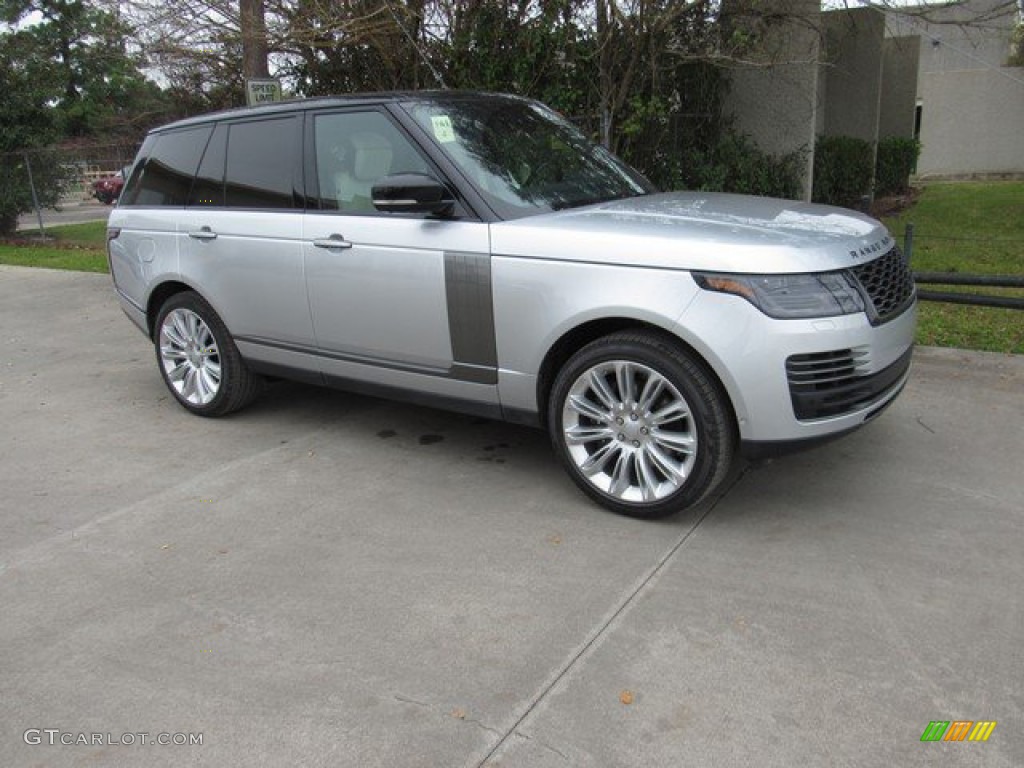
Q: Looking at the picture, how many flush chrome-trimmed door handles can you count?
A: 2